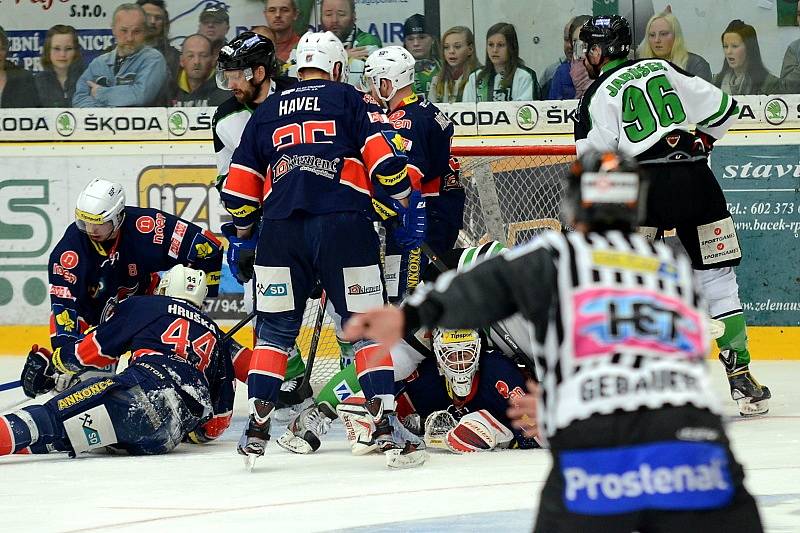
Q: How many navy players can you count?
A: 5